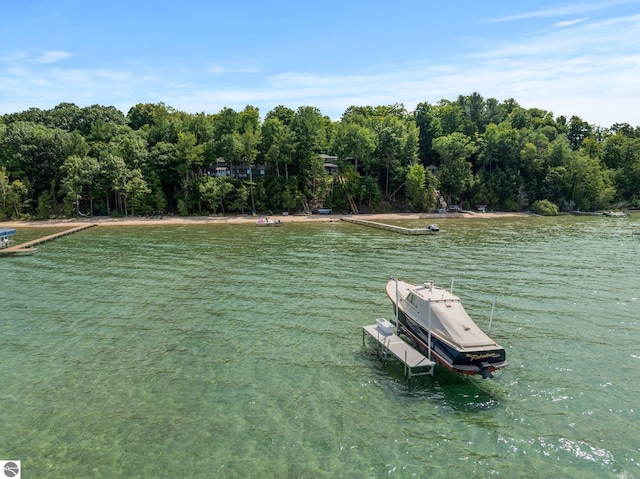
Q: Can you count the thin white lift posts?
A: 4